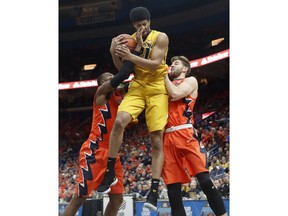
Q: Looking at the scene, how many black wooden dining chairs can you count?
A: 0